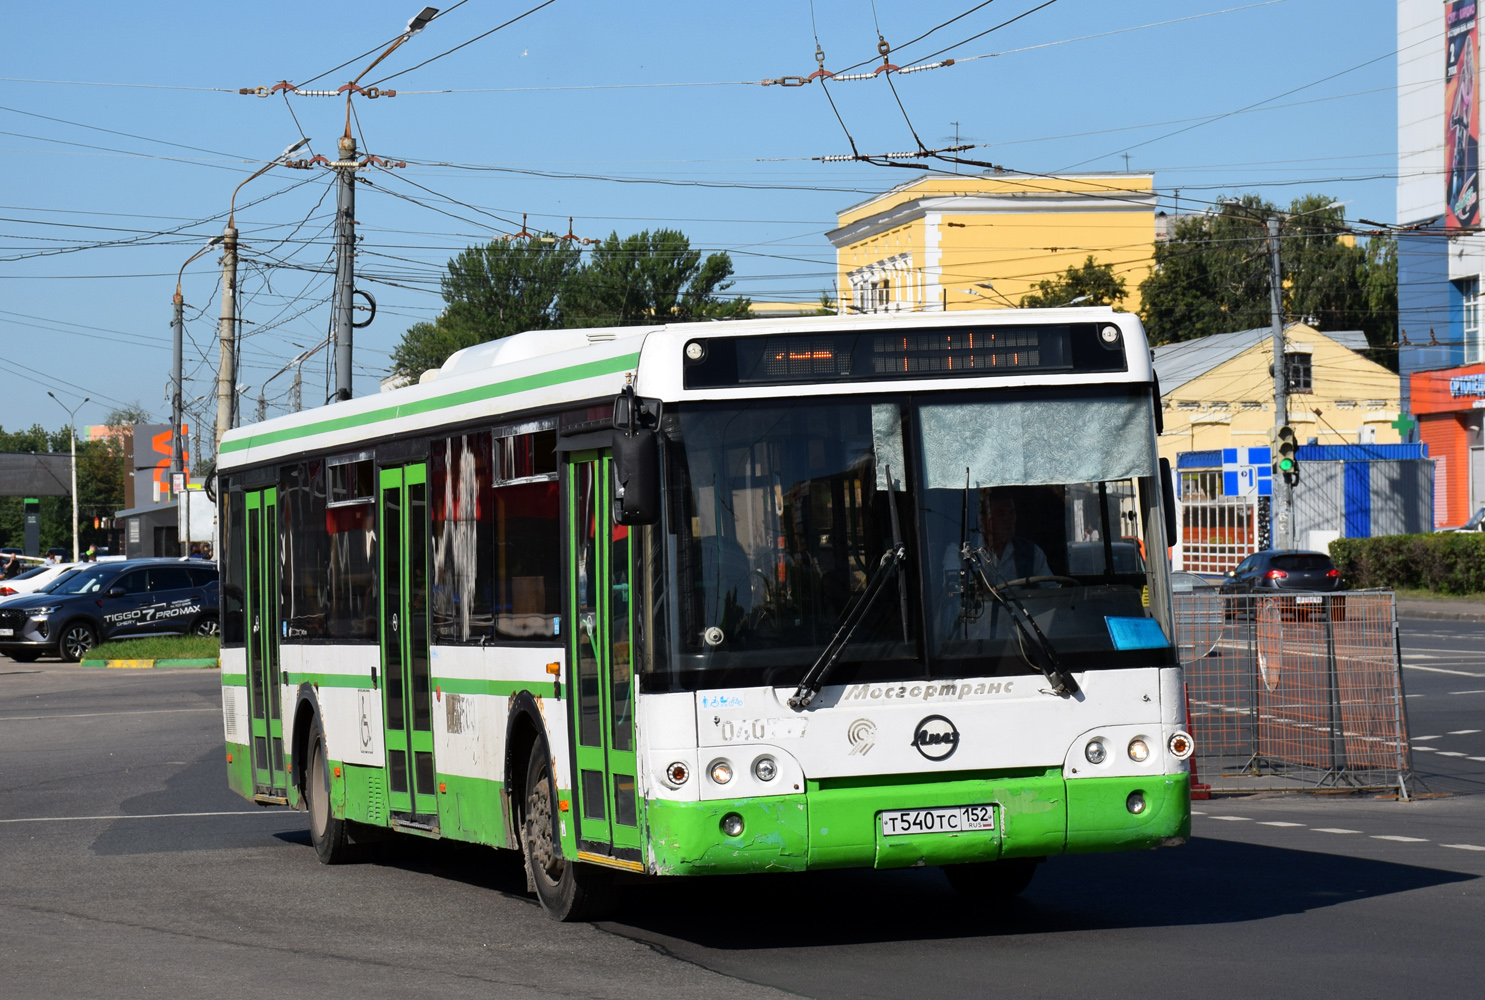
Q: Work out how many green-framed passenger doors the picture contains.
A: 3